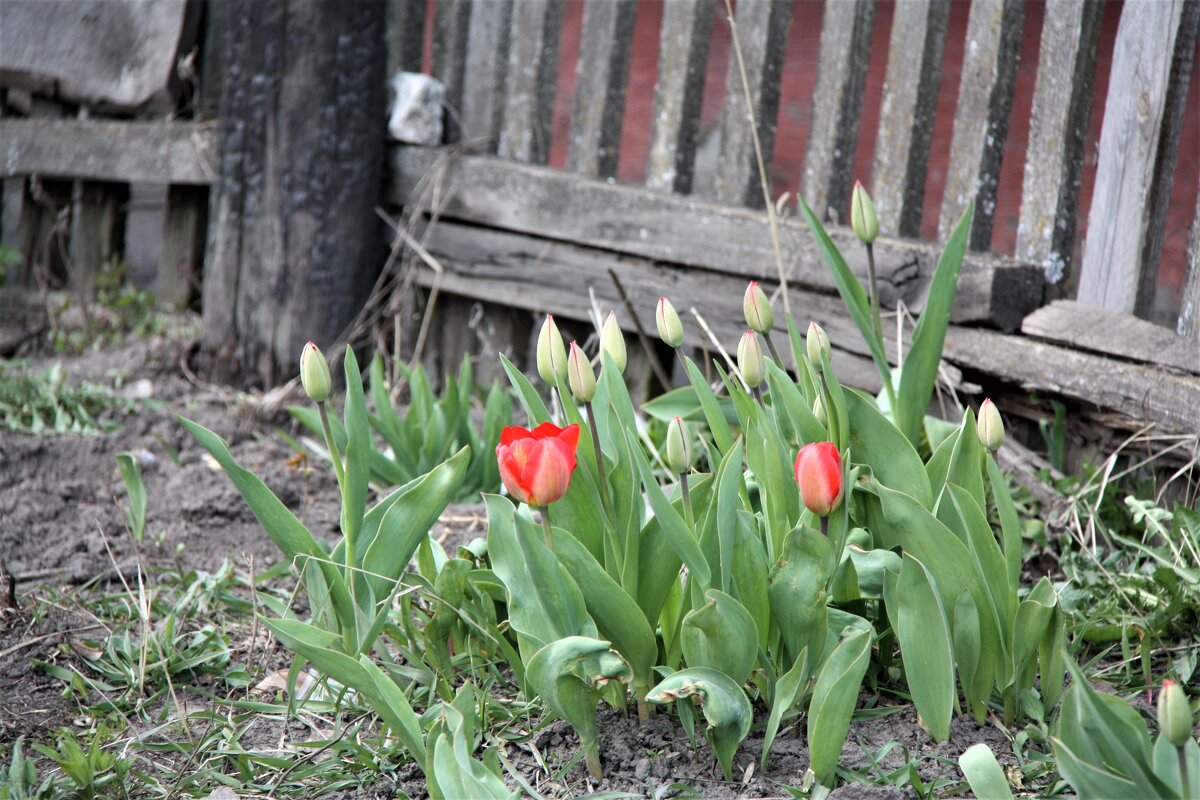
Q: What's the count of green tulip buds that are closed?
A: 13